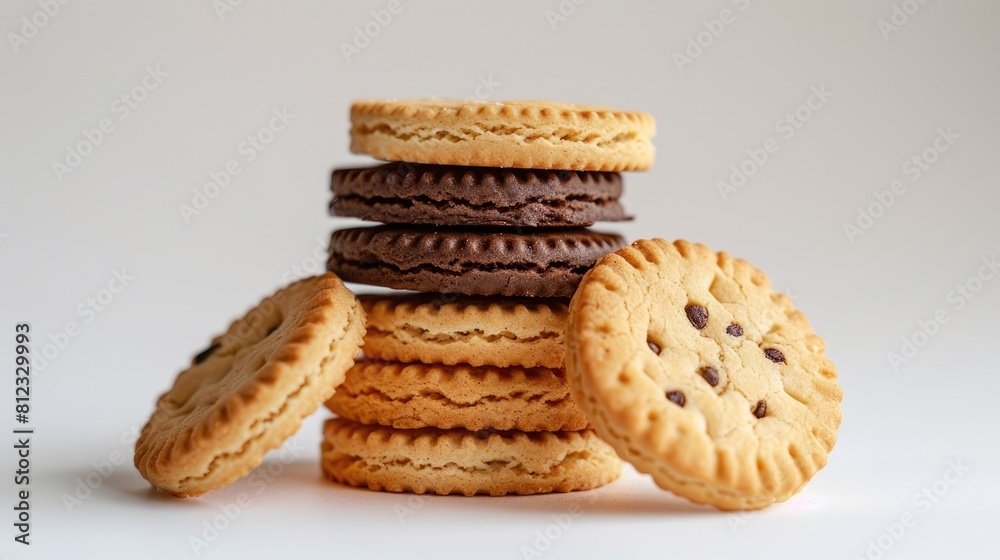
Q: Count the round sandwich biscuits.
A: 8